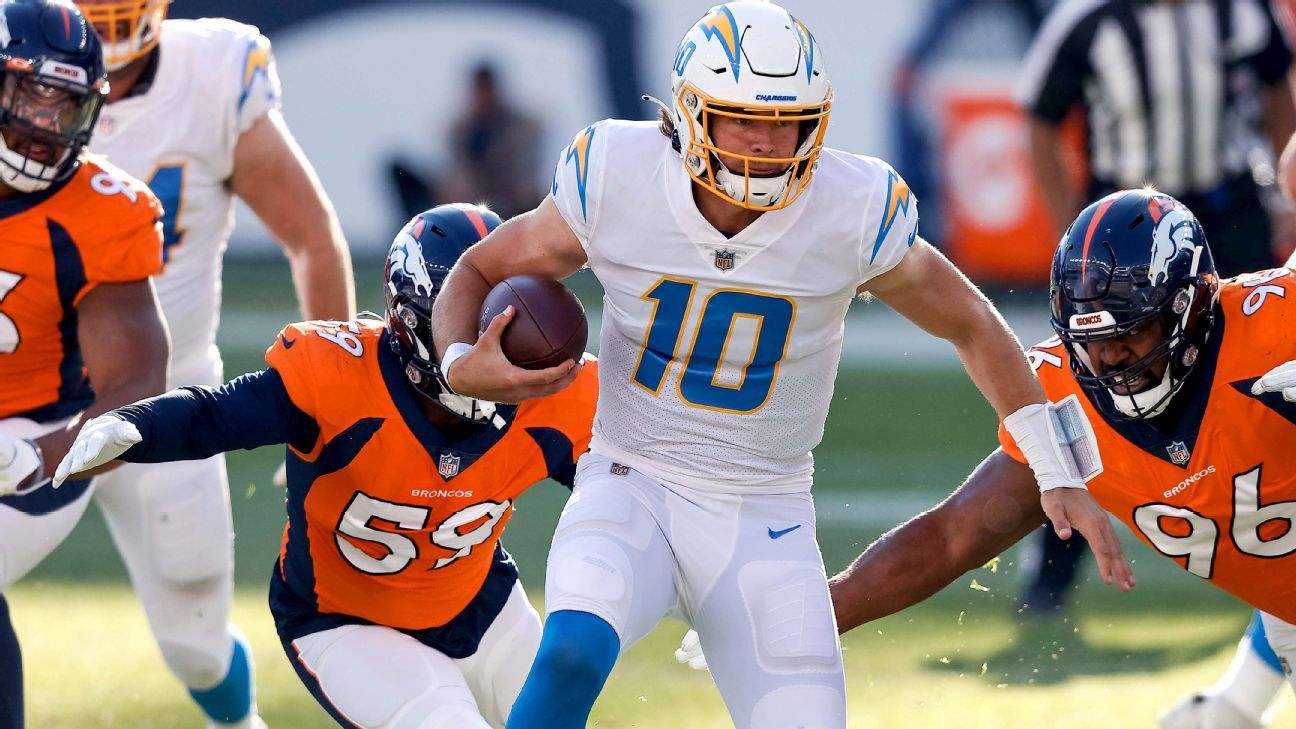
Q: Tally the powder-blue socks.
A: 3